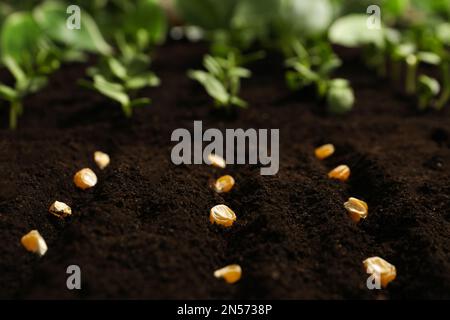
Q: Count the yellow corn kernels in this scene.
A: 12